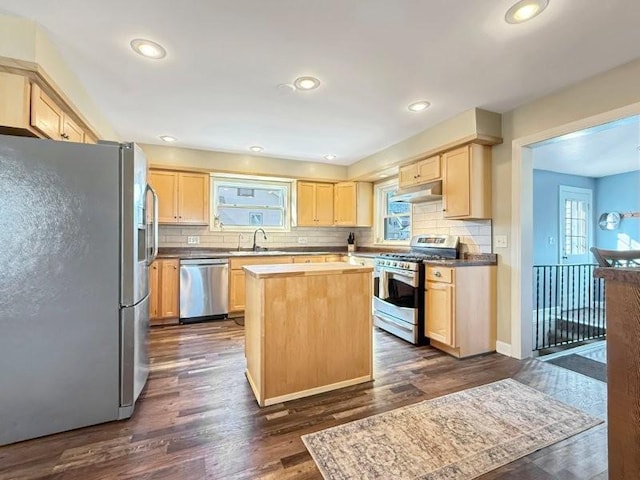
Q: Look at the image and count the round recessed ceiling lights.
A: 7